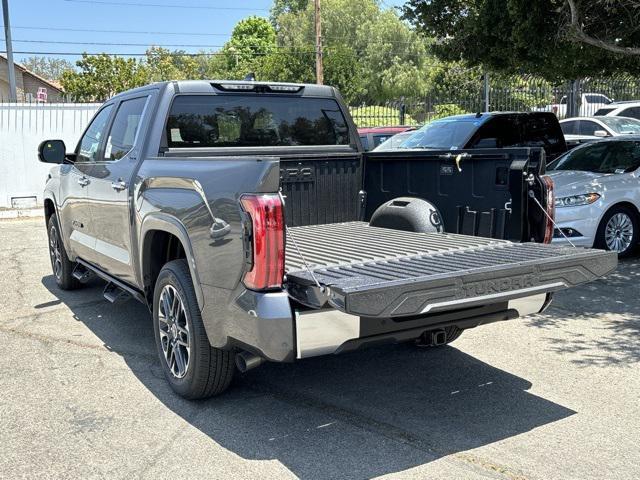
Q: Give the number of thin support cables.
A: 2